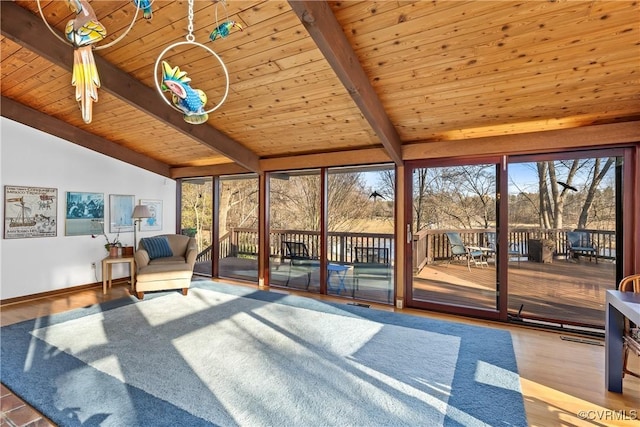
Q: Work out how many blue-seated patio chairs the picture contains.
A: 3